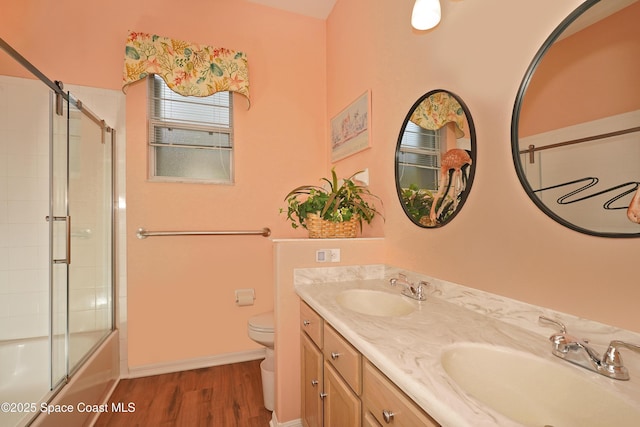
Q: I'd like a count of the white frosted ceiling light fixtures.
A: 1